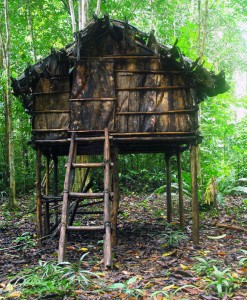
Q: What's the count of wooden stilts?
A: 7